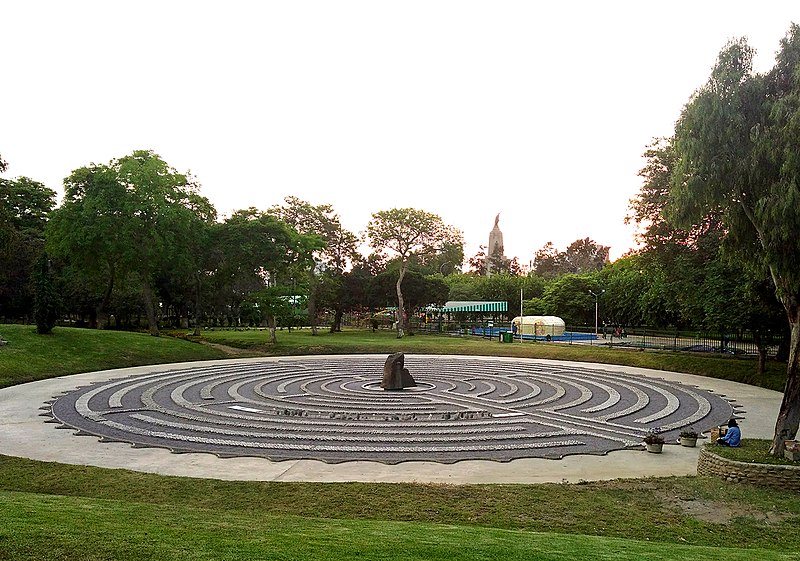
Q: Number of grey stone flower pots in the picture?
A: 2